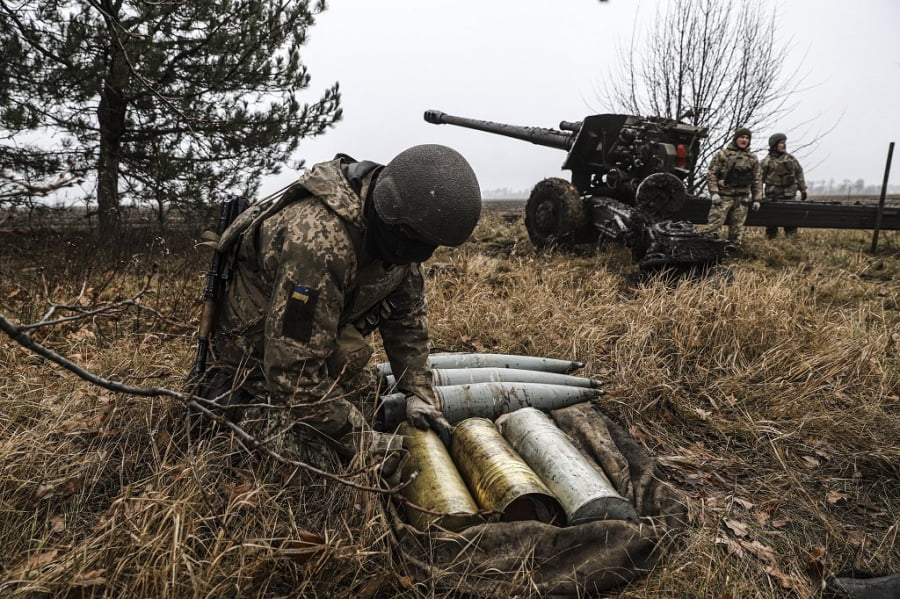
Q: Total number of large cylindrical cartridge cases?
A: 3